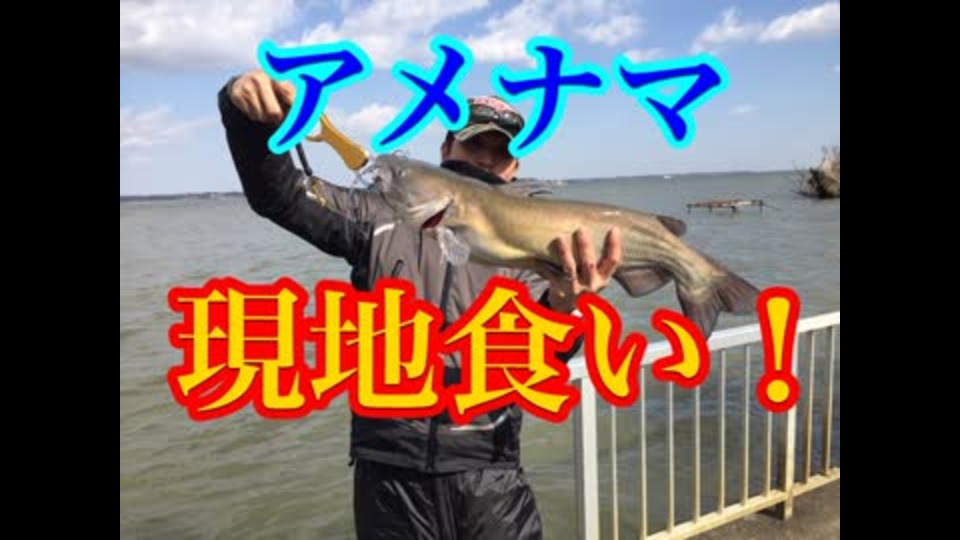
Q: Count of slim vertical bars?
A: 9